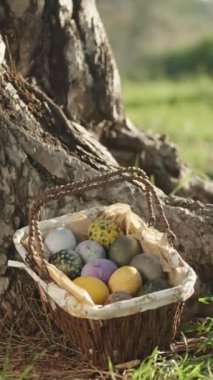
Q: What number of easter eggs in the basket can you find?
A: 11